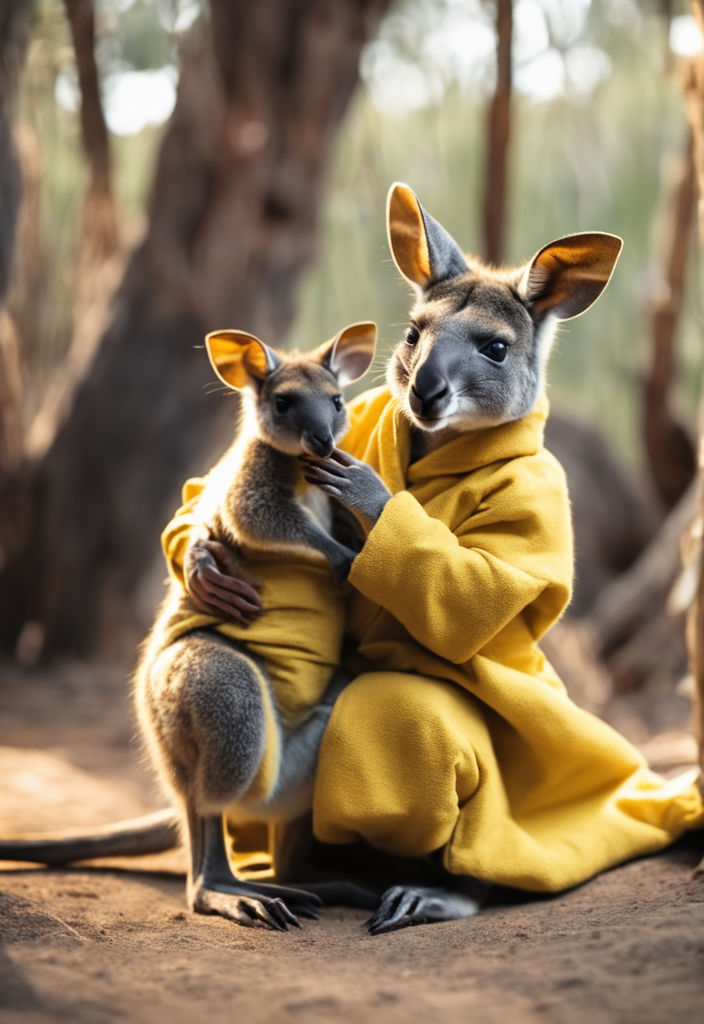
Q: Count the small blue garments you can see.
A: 0